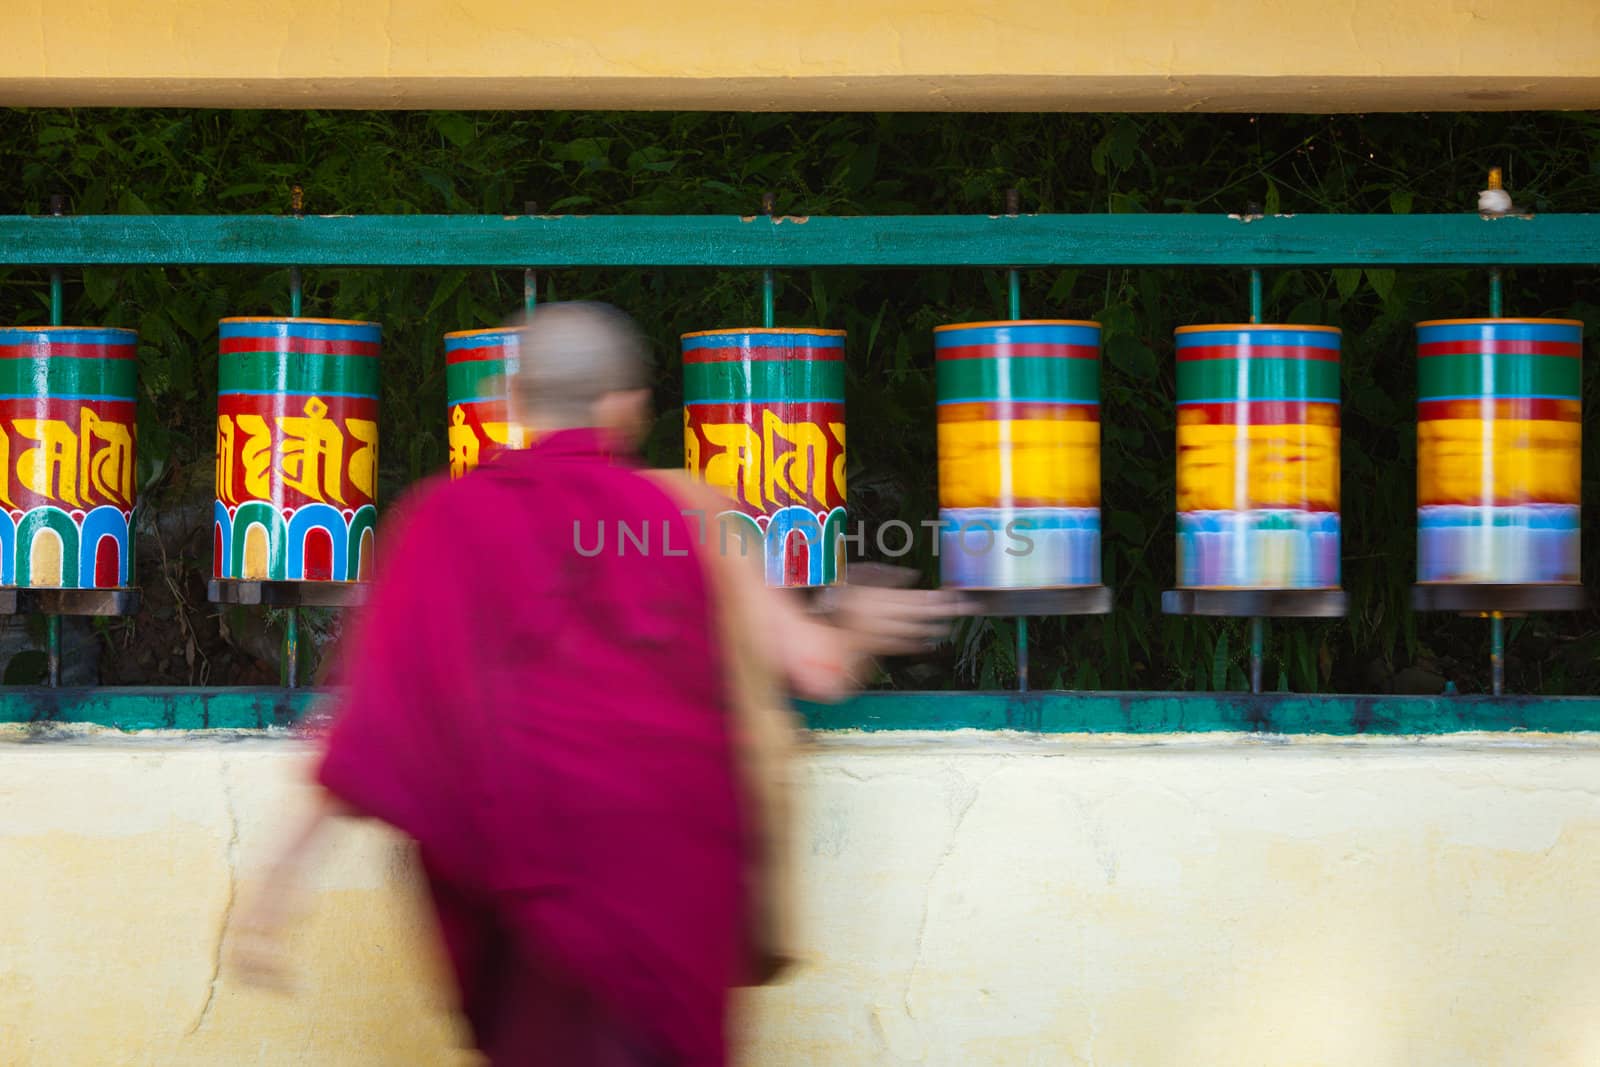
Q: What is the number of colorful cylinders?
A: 7